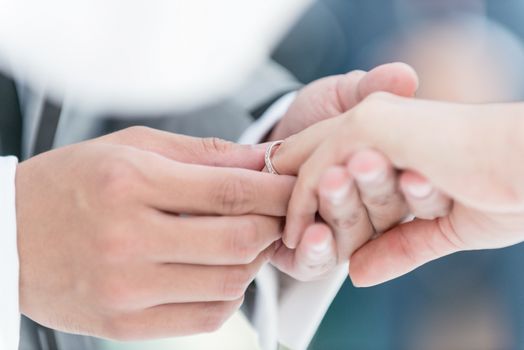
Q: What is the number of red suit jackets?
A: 0